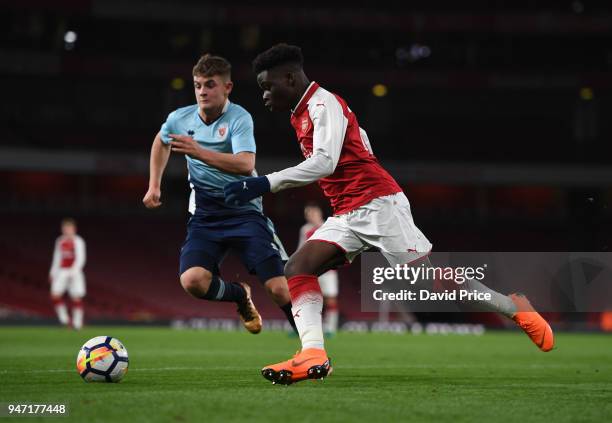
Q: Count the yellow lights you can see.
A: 3